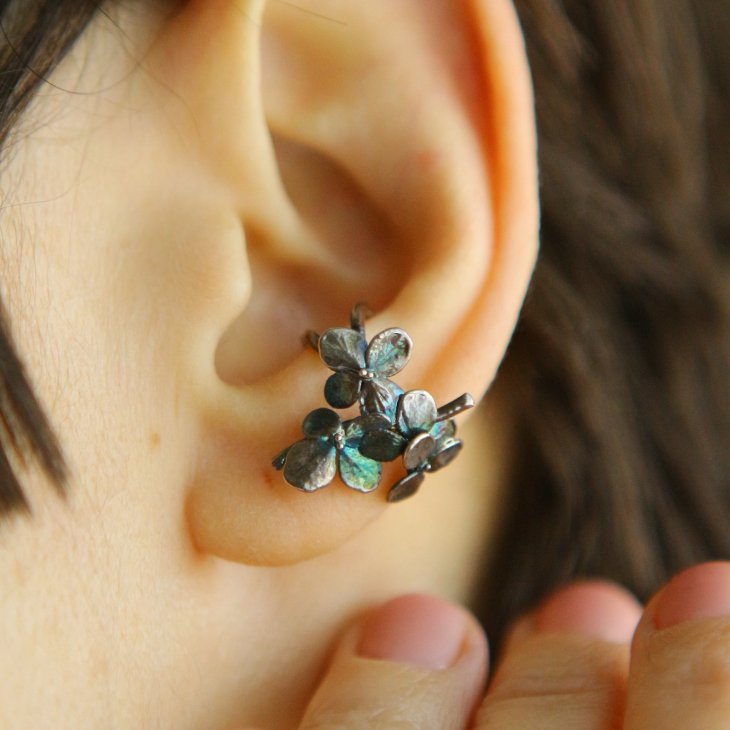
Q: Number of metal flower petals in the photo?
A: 14